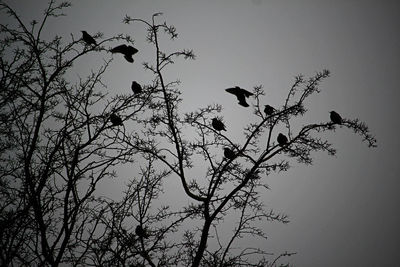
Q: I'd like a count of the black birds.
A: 11